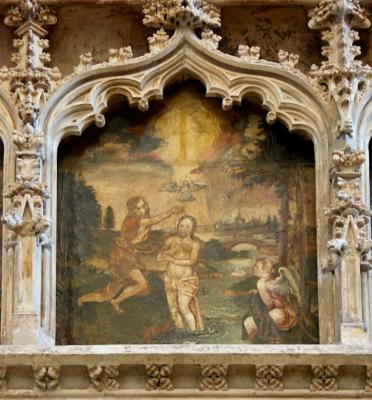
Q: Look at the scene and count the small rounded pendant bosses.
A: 4